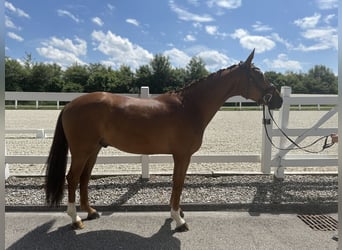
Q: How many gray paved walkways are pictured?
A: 1